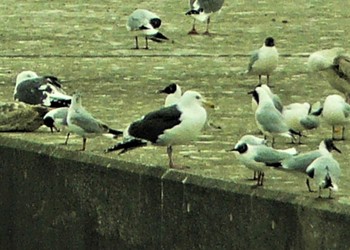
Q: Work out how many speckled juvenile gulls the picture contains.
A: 1